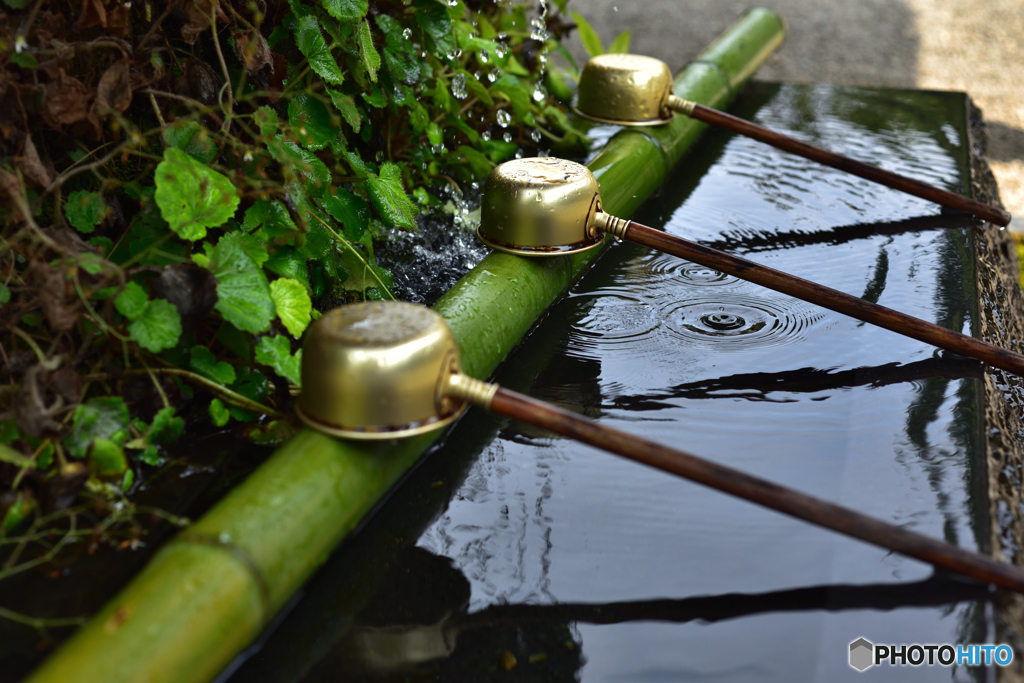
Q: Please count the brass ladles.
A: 3